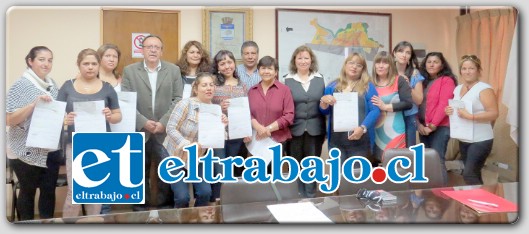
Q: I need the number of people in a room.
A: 15